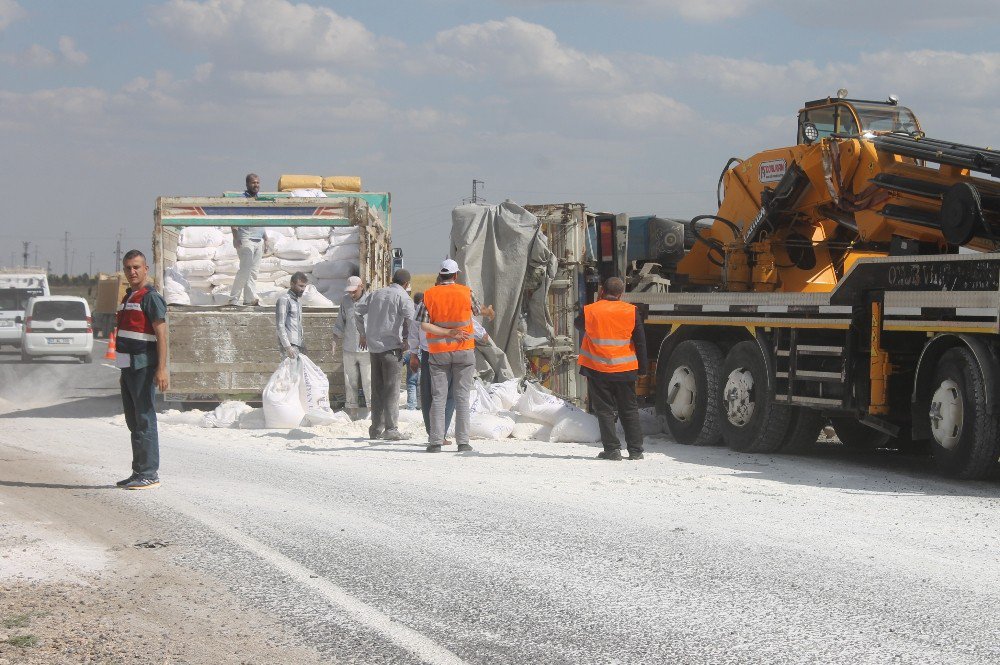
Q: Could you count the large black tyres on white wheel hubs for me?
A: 3